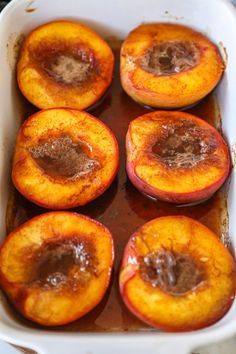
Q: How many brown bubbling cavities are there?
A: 6